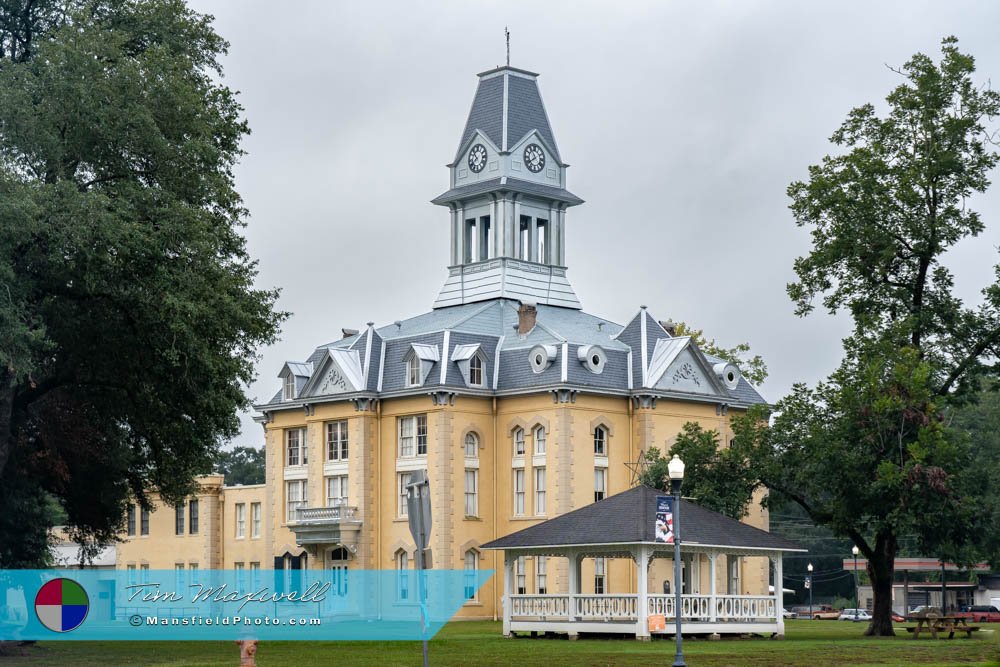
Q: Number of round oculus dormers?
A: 3